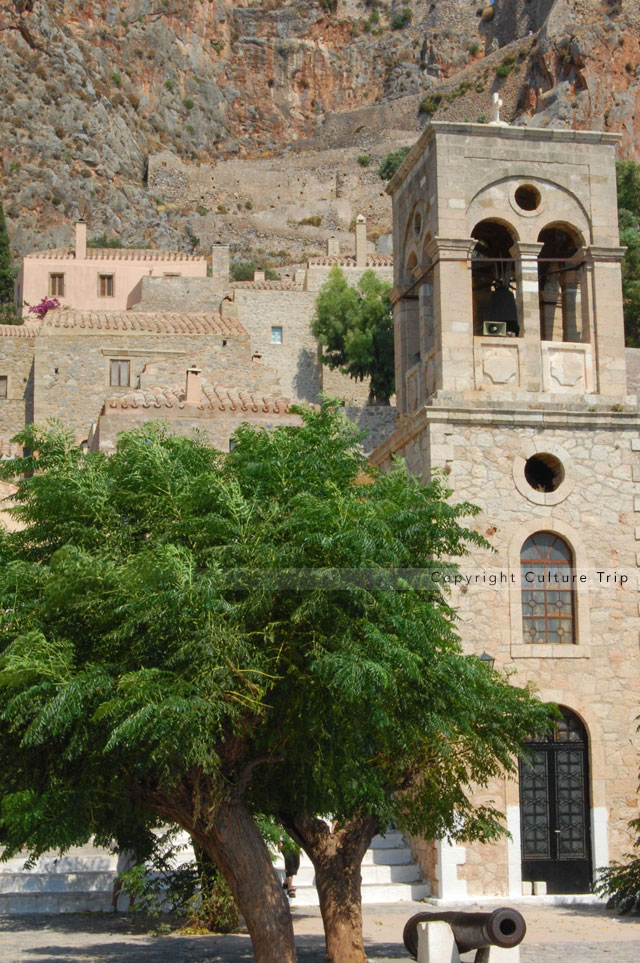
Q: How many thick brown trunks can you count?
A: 2